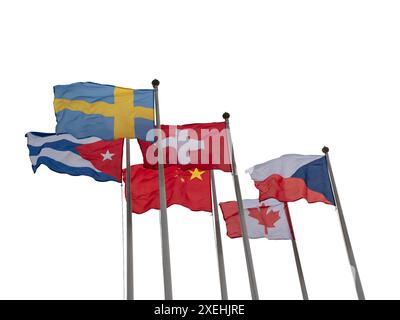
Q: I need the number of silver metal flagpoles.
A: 6